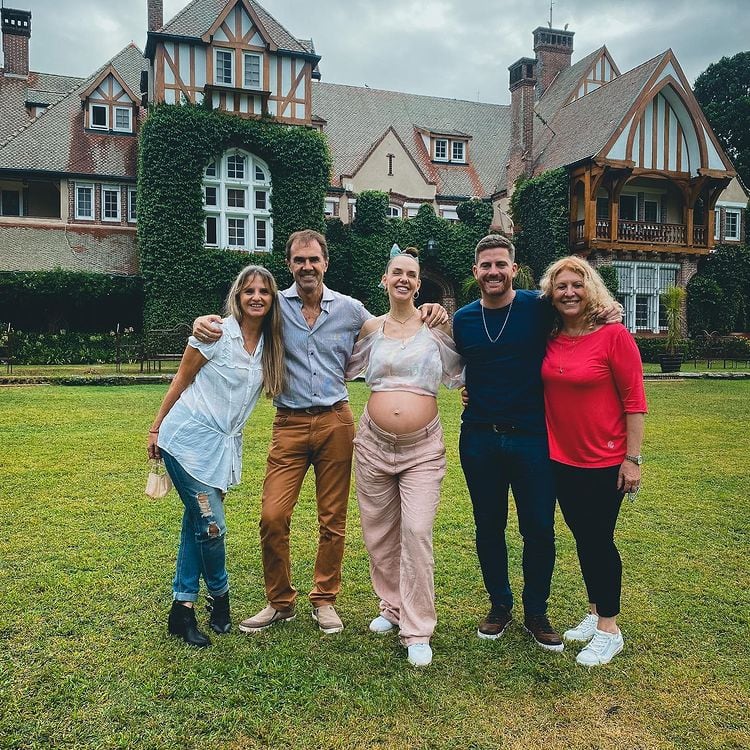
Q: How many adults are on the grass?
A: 5